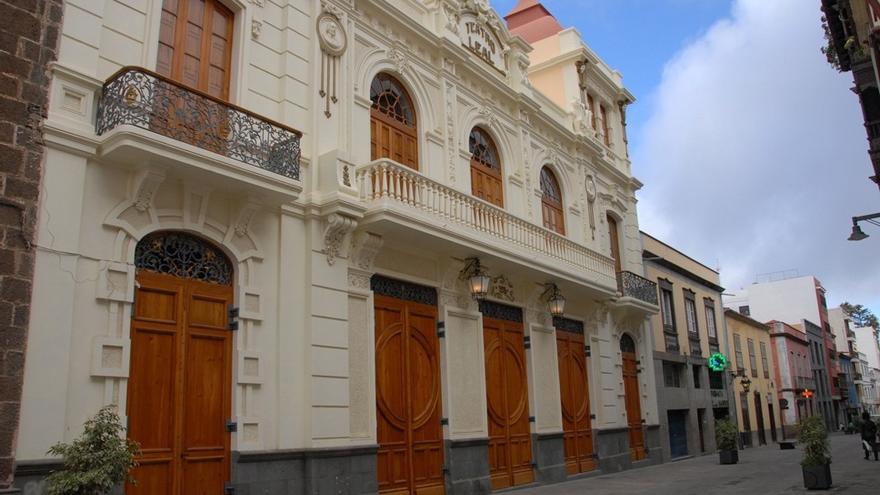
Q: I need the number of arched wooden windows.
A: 3